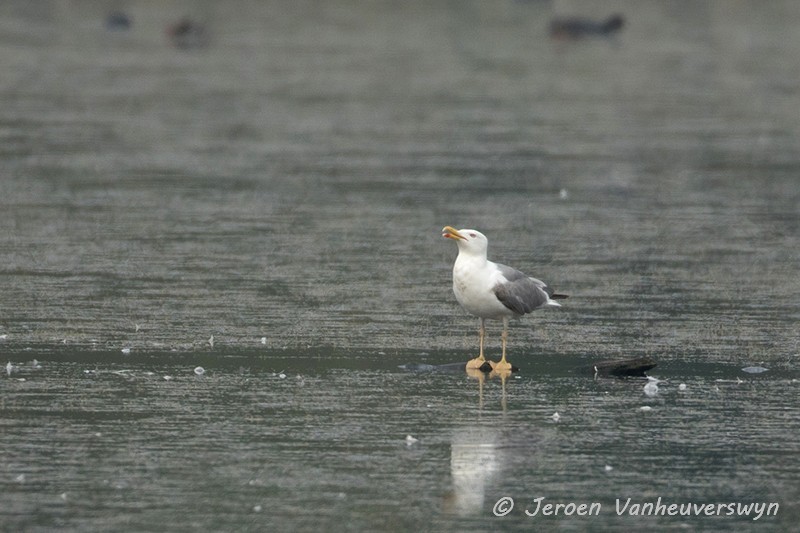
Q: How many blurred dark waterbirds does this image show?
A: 3